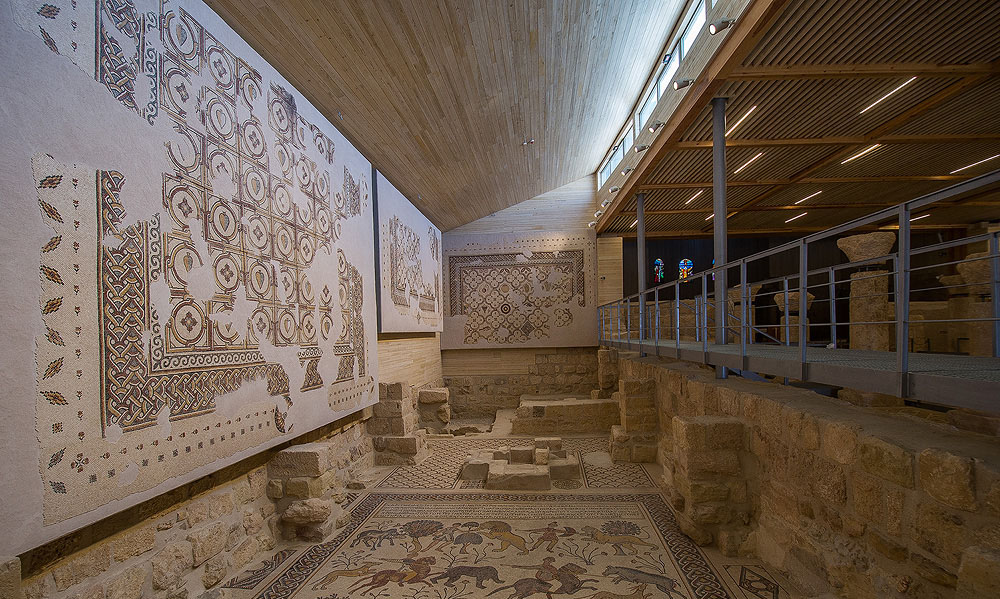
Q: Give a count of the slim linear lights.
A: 11